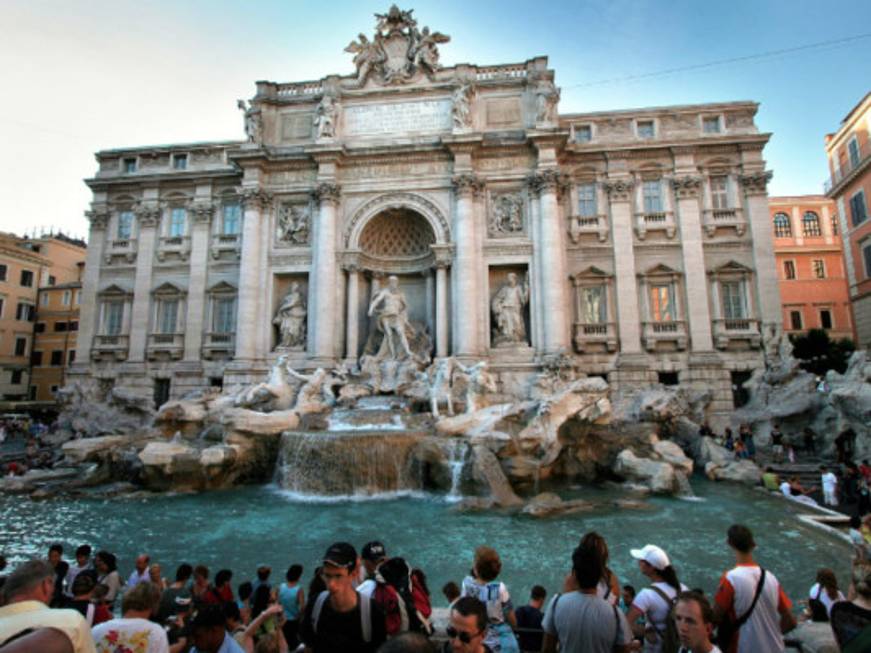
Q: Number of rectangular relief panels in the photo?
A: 2